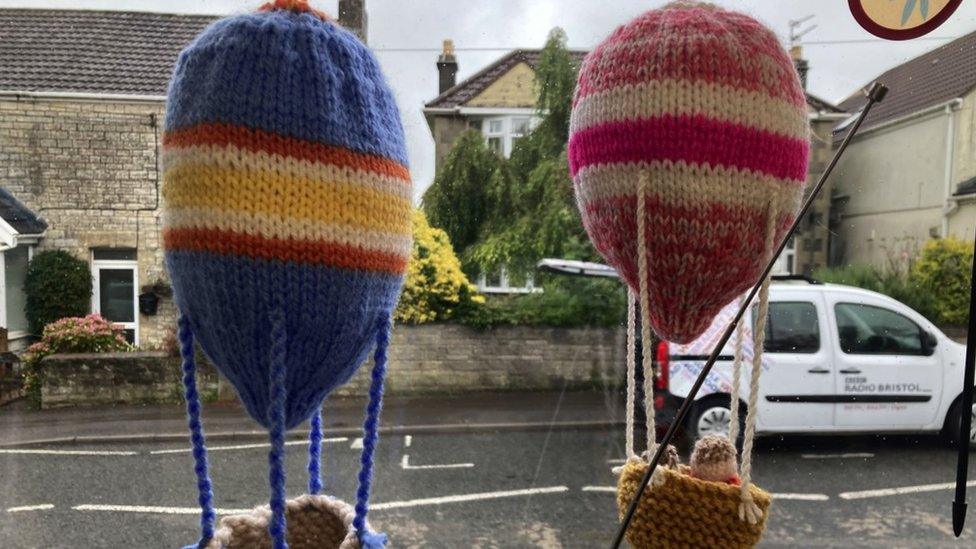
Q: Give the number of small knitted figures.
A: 2